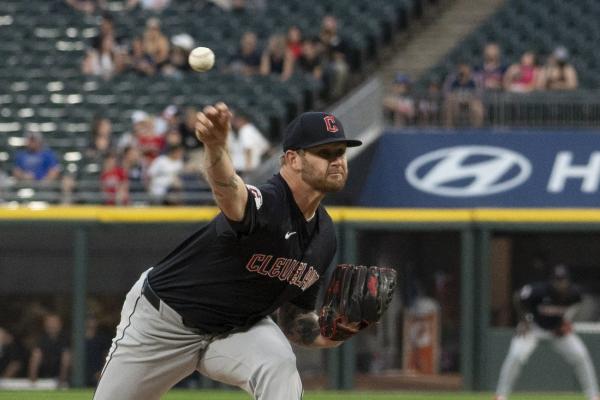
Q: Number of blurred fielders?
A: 1